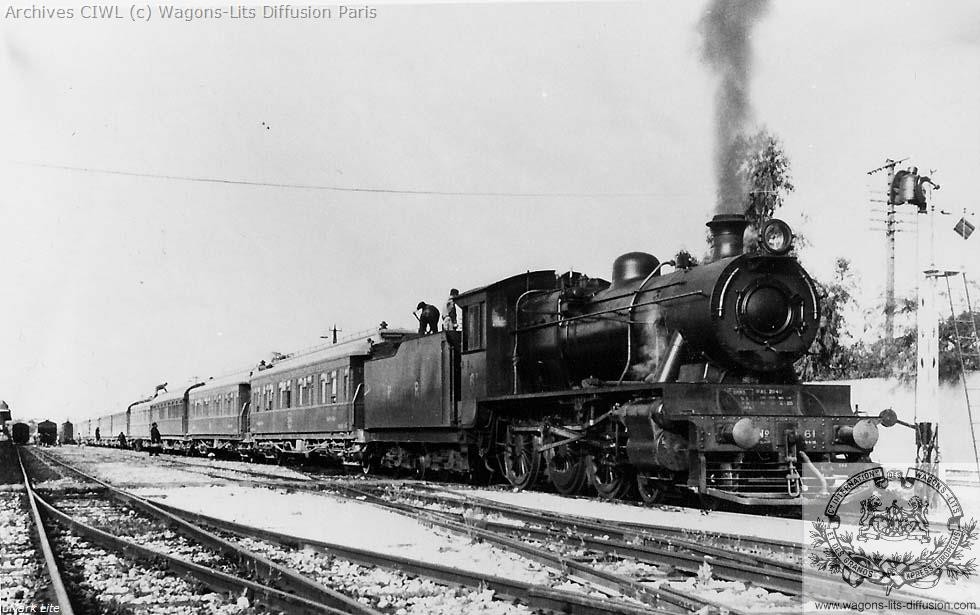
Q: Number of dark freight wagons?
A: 3